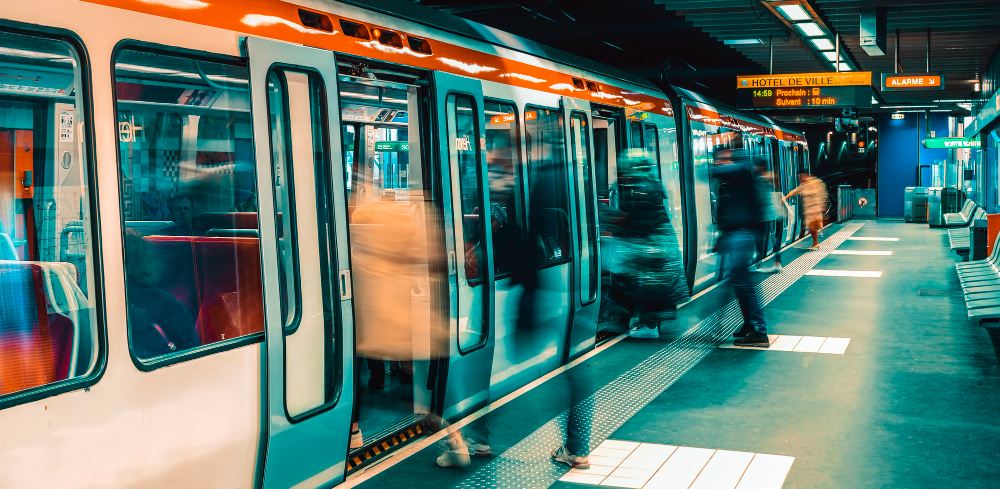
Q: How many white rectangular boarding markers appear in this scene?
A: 5